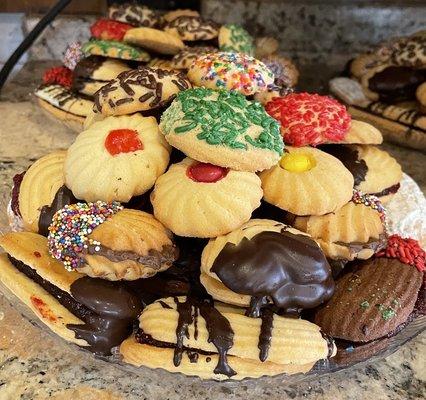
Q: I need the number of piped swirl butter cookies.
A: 3